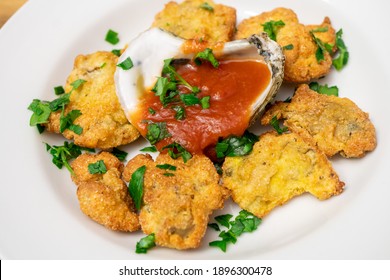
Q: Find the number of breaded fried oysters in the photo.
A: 7